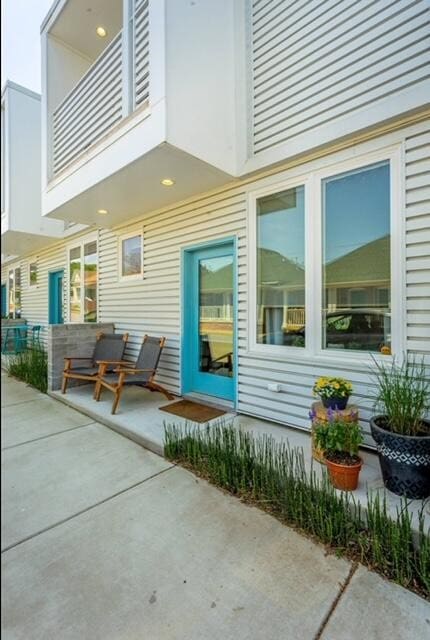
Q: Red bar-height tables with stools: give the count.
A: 0